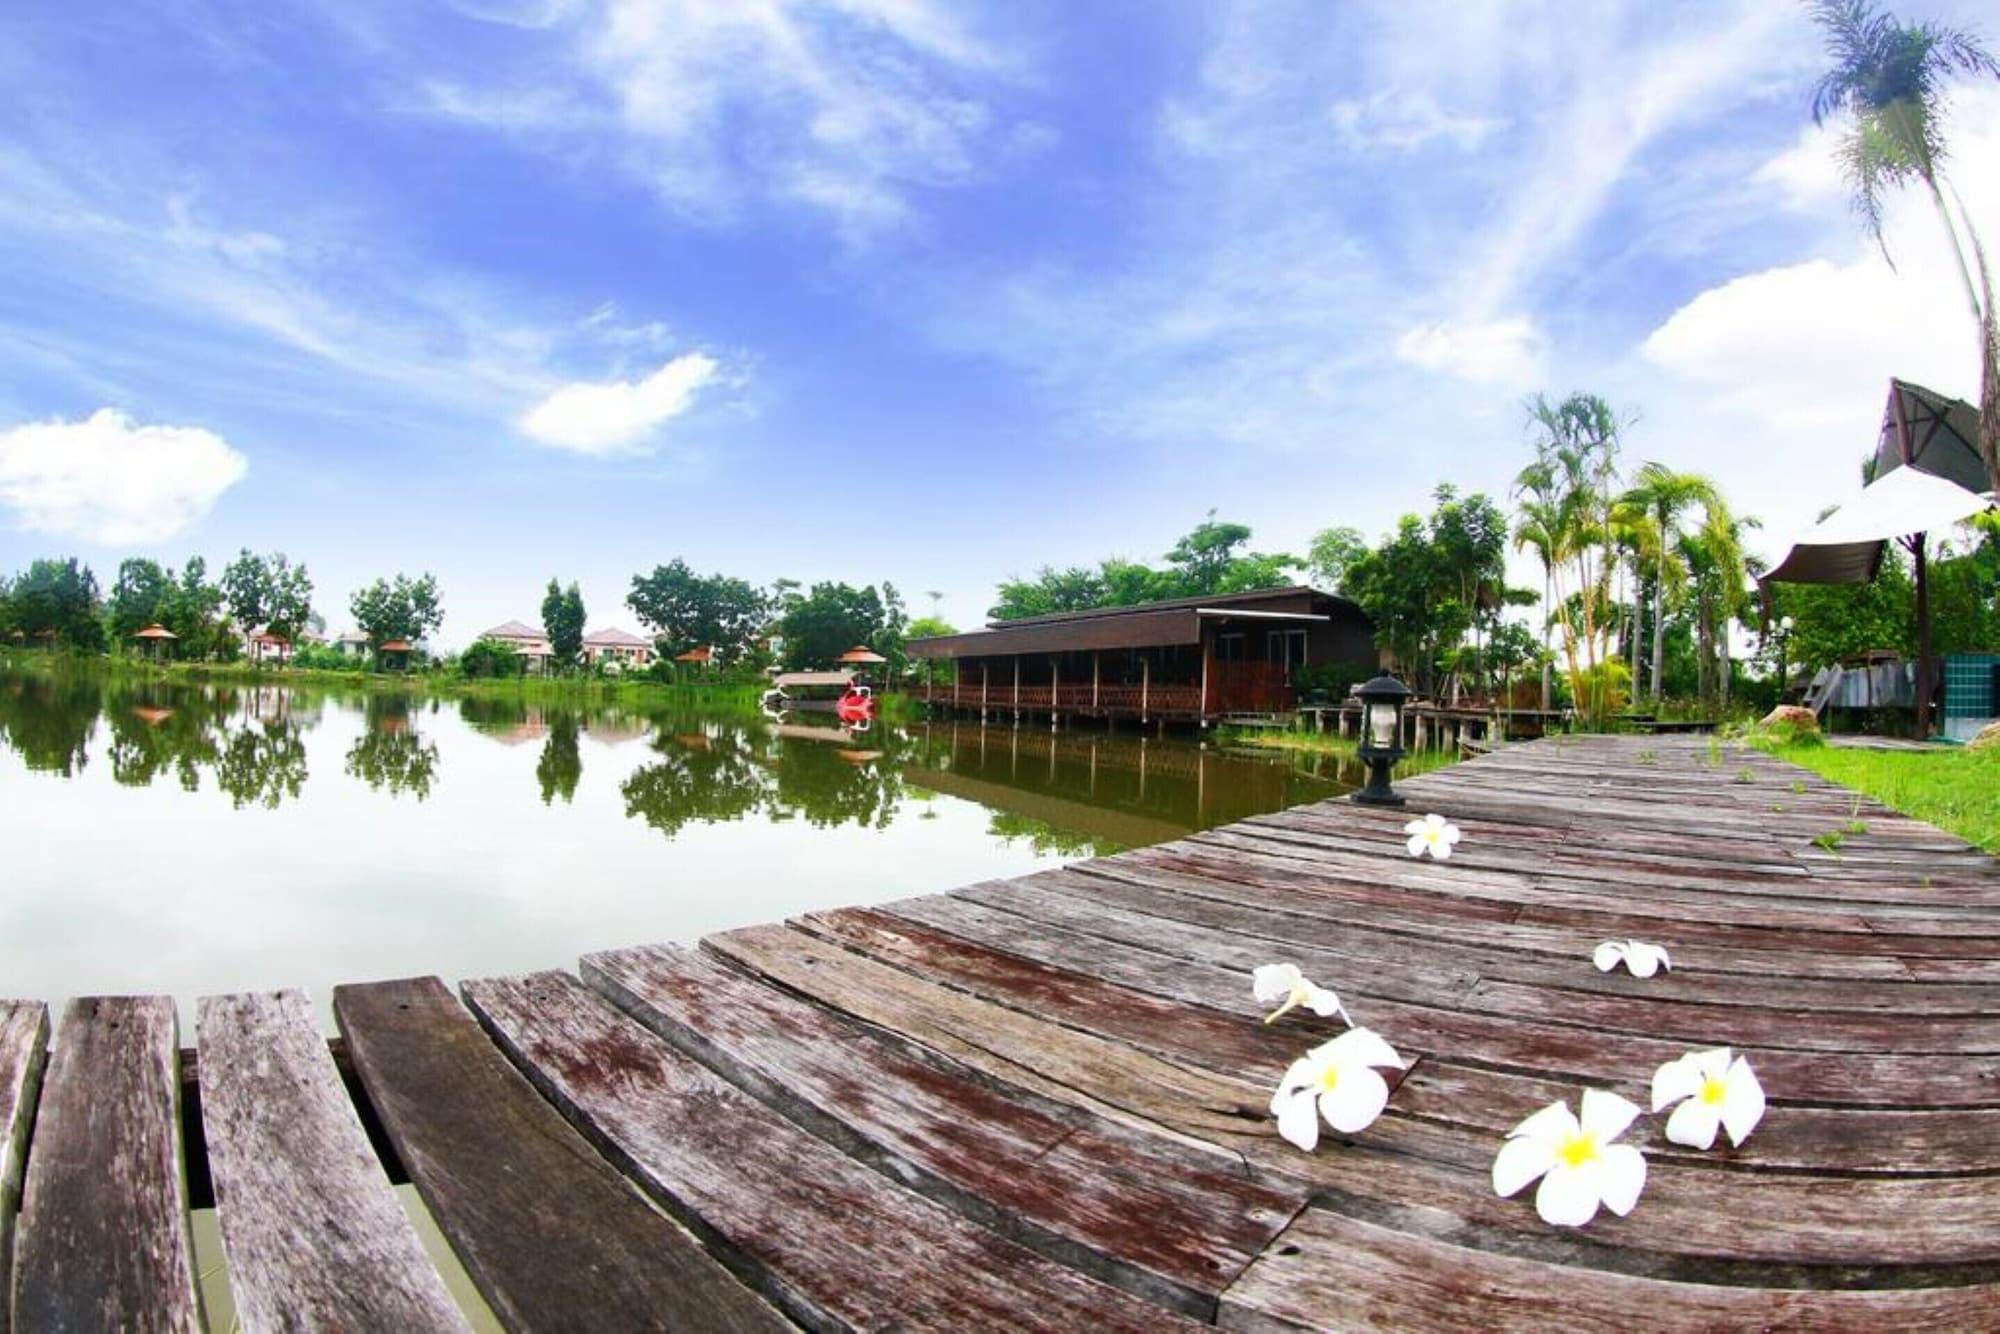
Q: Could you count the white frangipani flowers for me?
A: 6